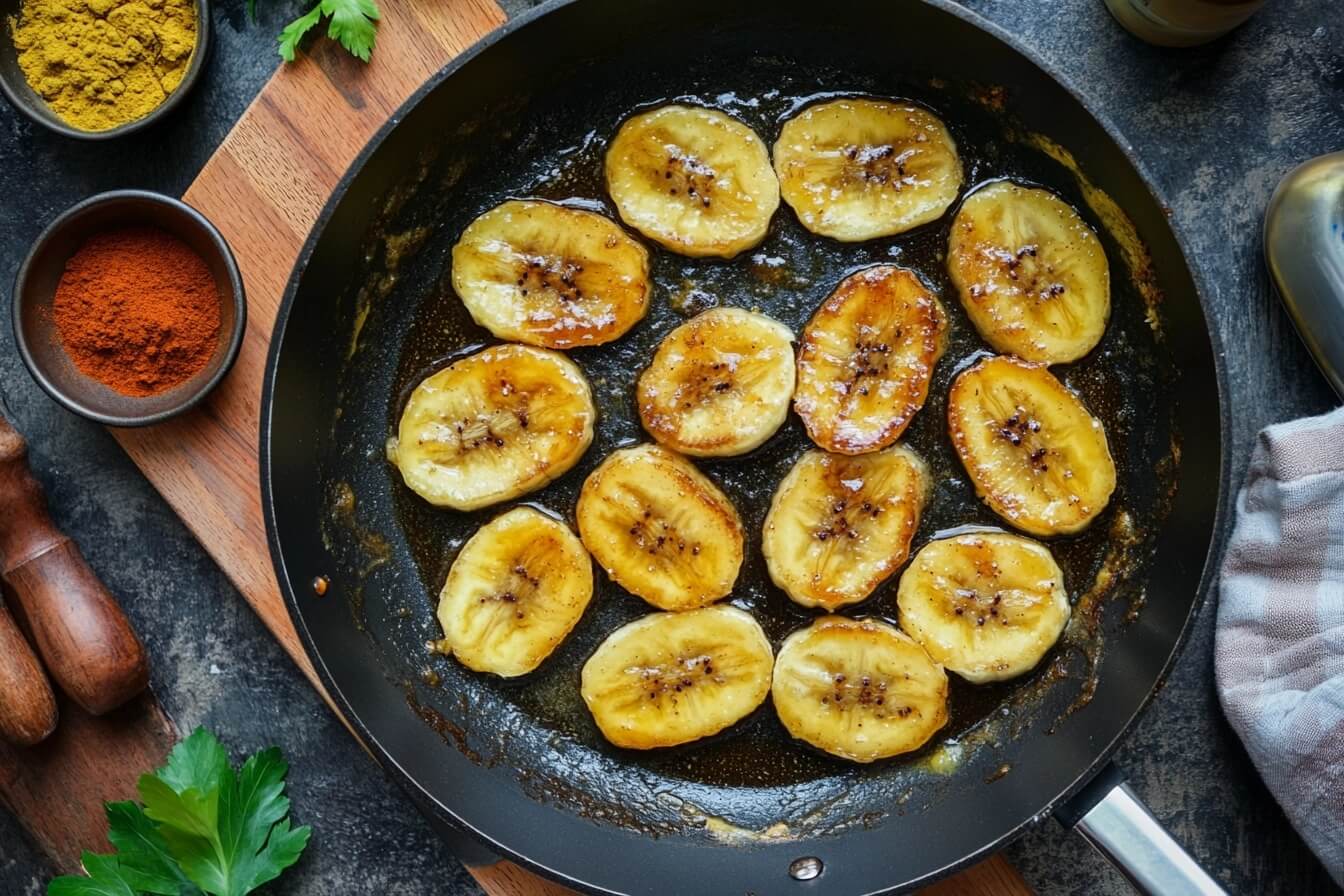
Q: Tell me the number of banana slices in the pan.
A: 14